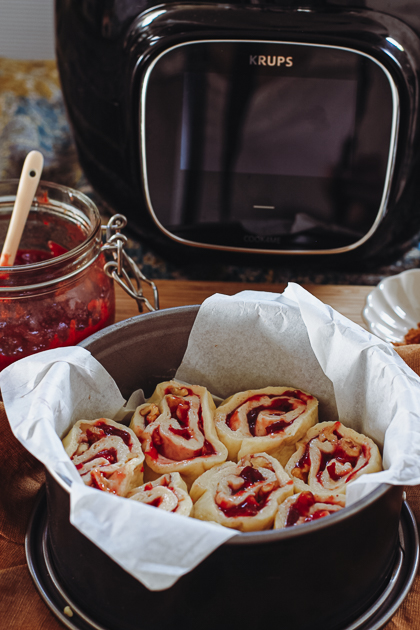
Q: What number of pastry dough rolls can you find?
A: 7